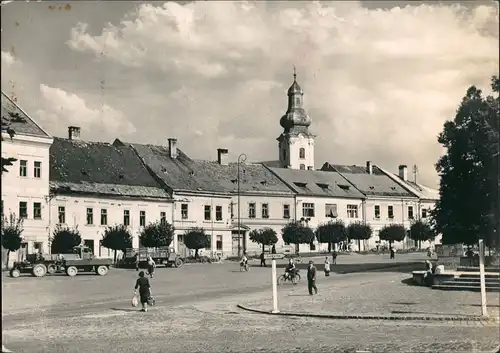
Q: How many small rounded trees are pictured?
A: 11